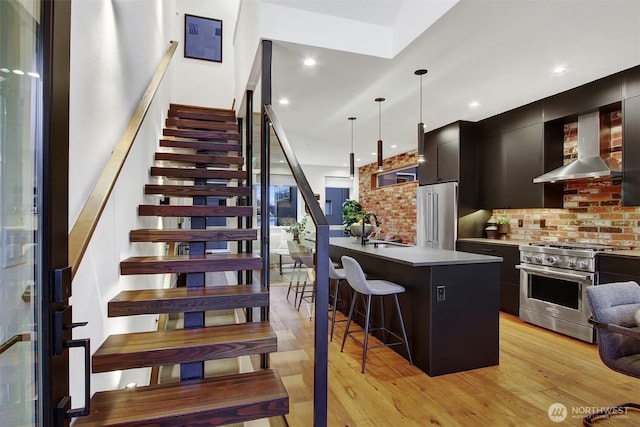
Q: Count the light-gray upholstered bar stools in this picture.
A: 4